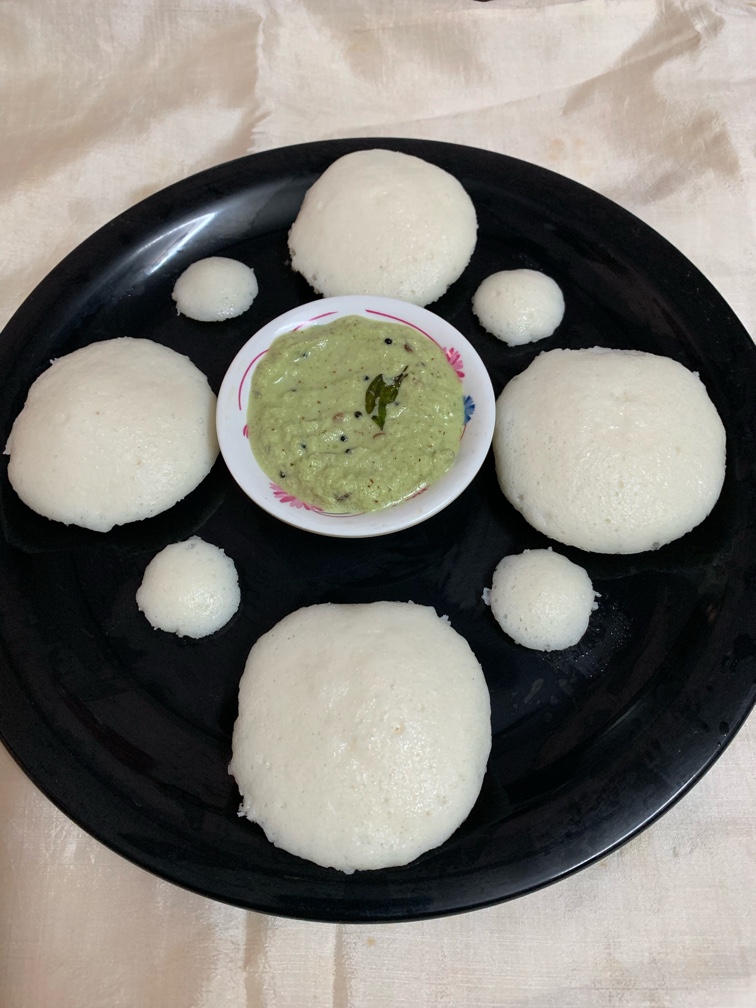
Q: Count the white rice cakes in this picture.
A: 8